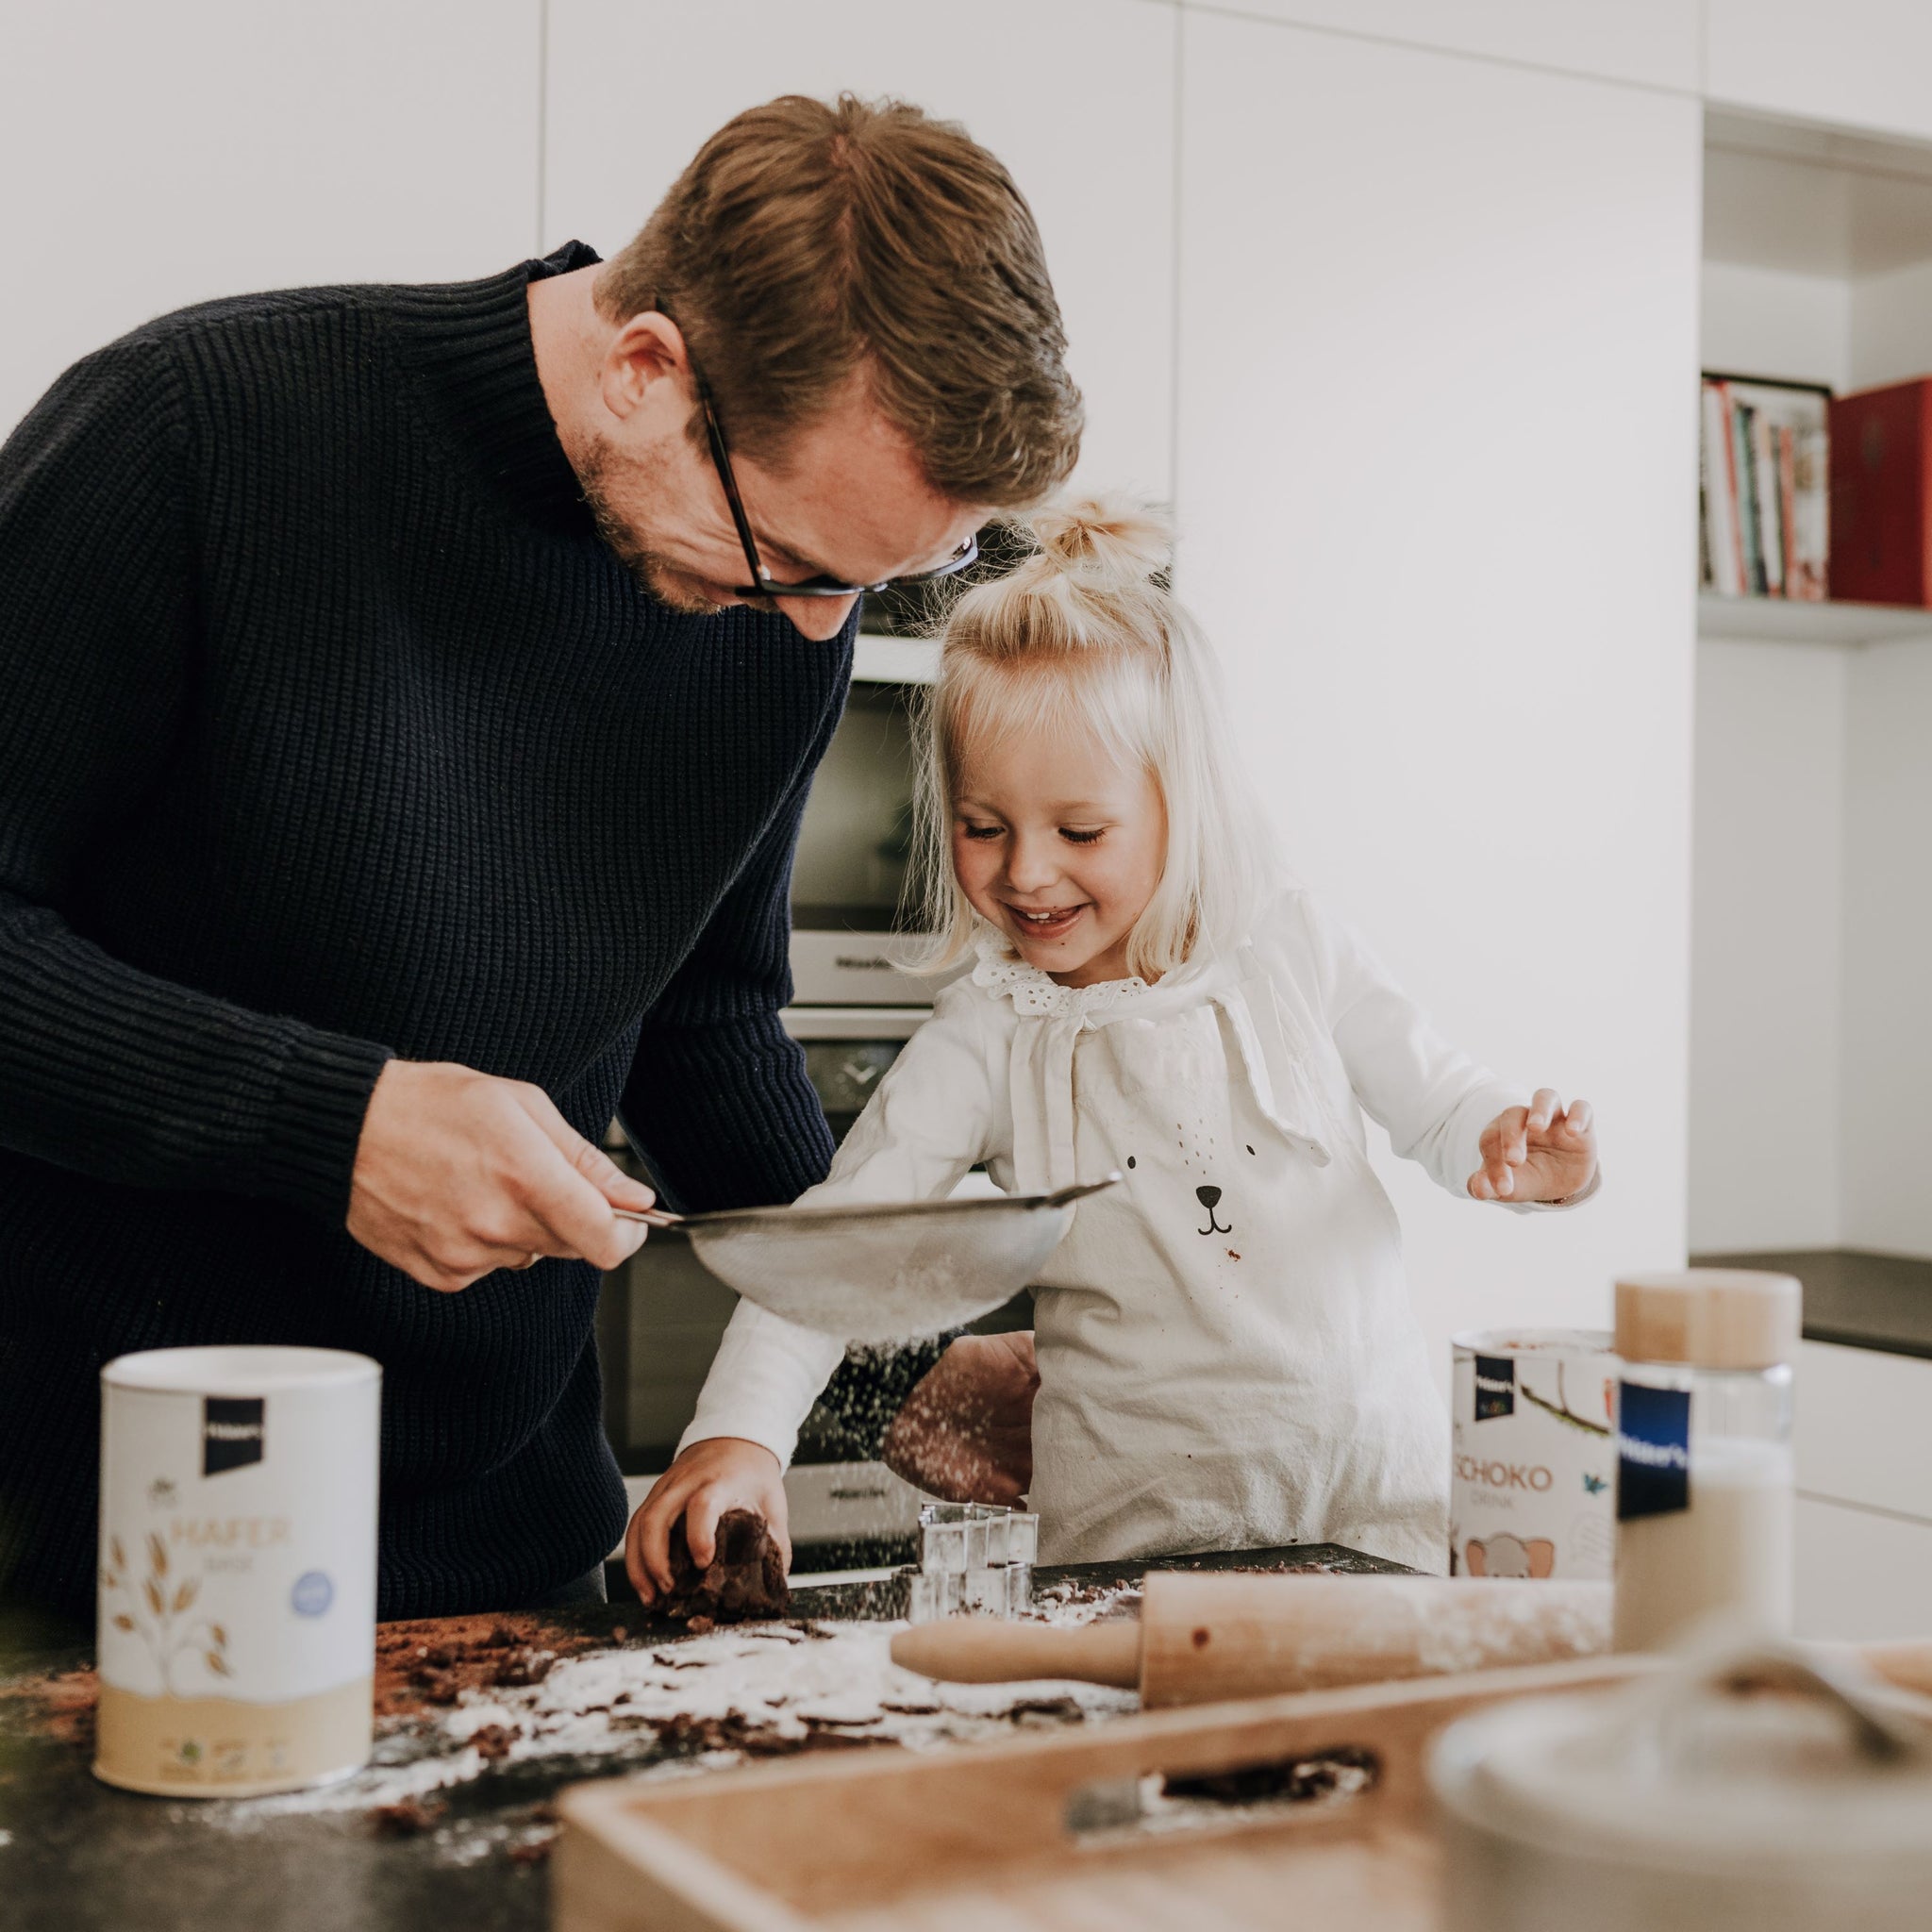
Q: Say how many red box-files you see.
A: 1